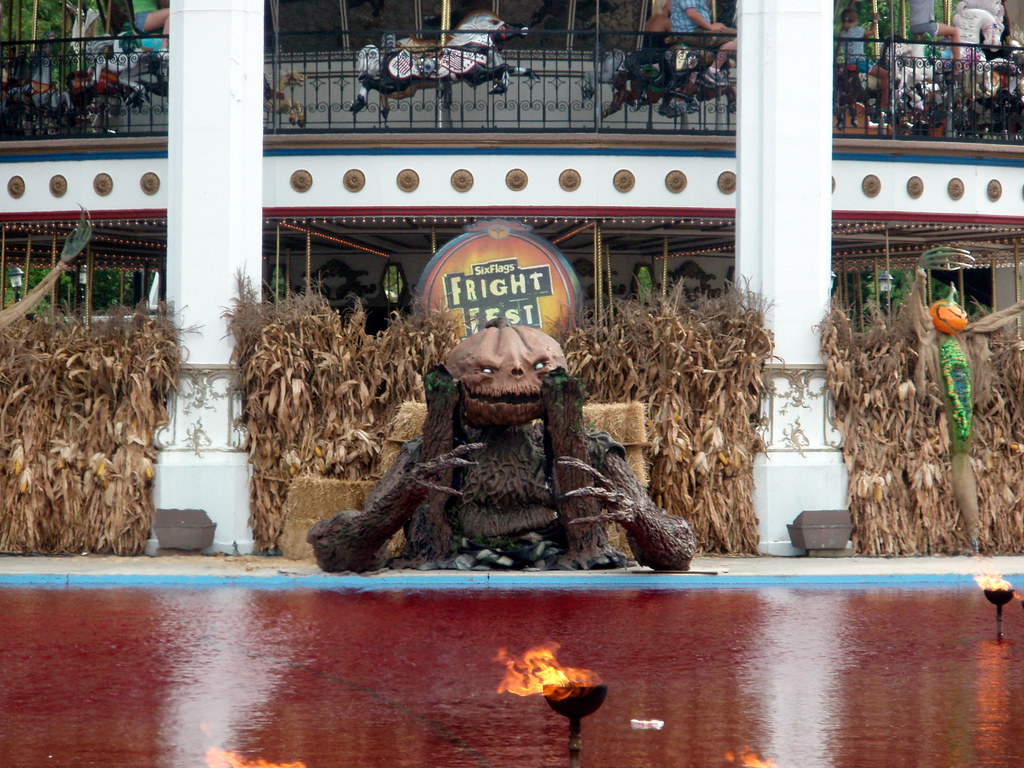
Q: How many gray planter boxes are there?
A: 2